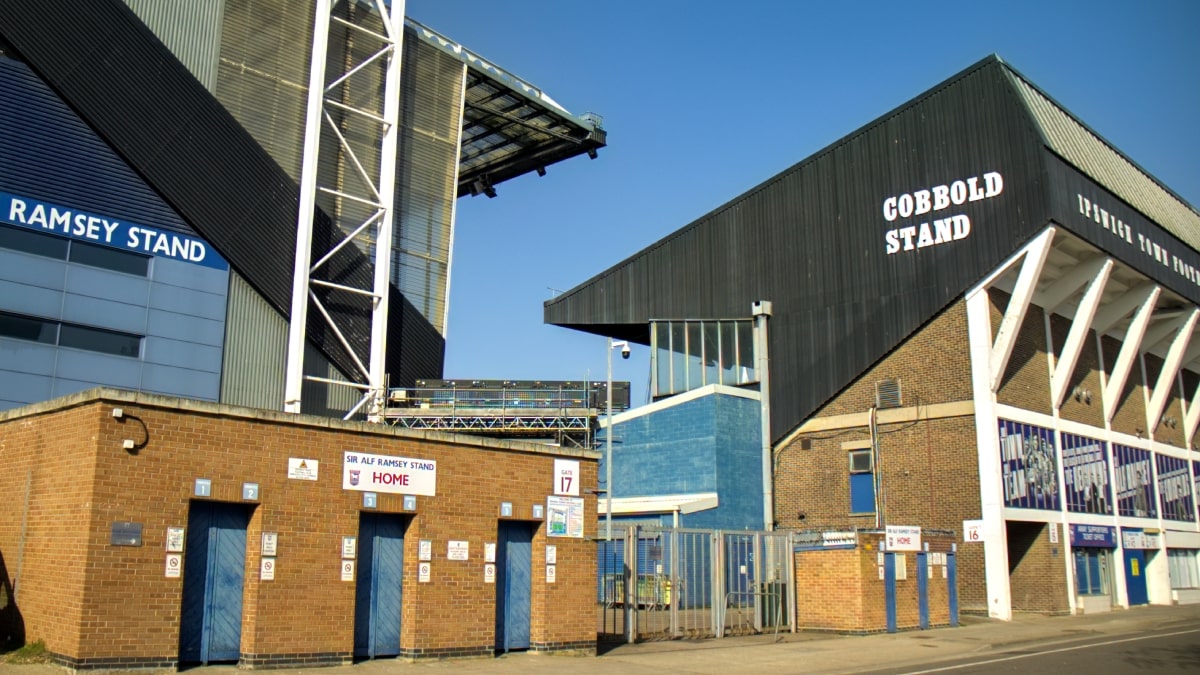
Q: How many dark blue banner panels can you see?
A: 4